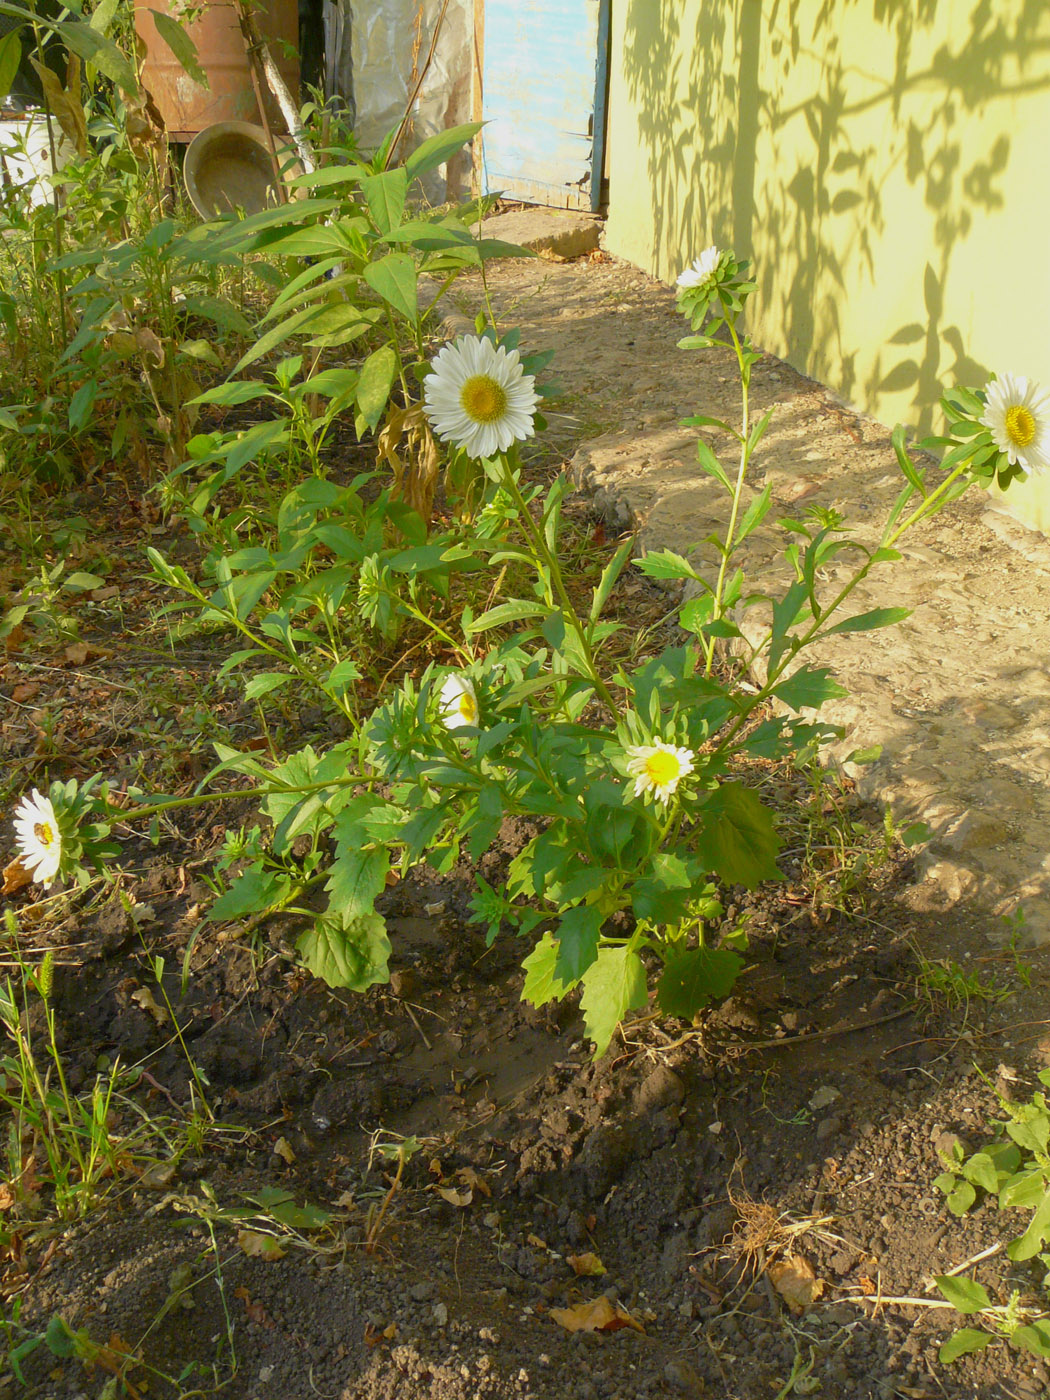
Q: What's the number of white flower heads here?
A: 6